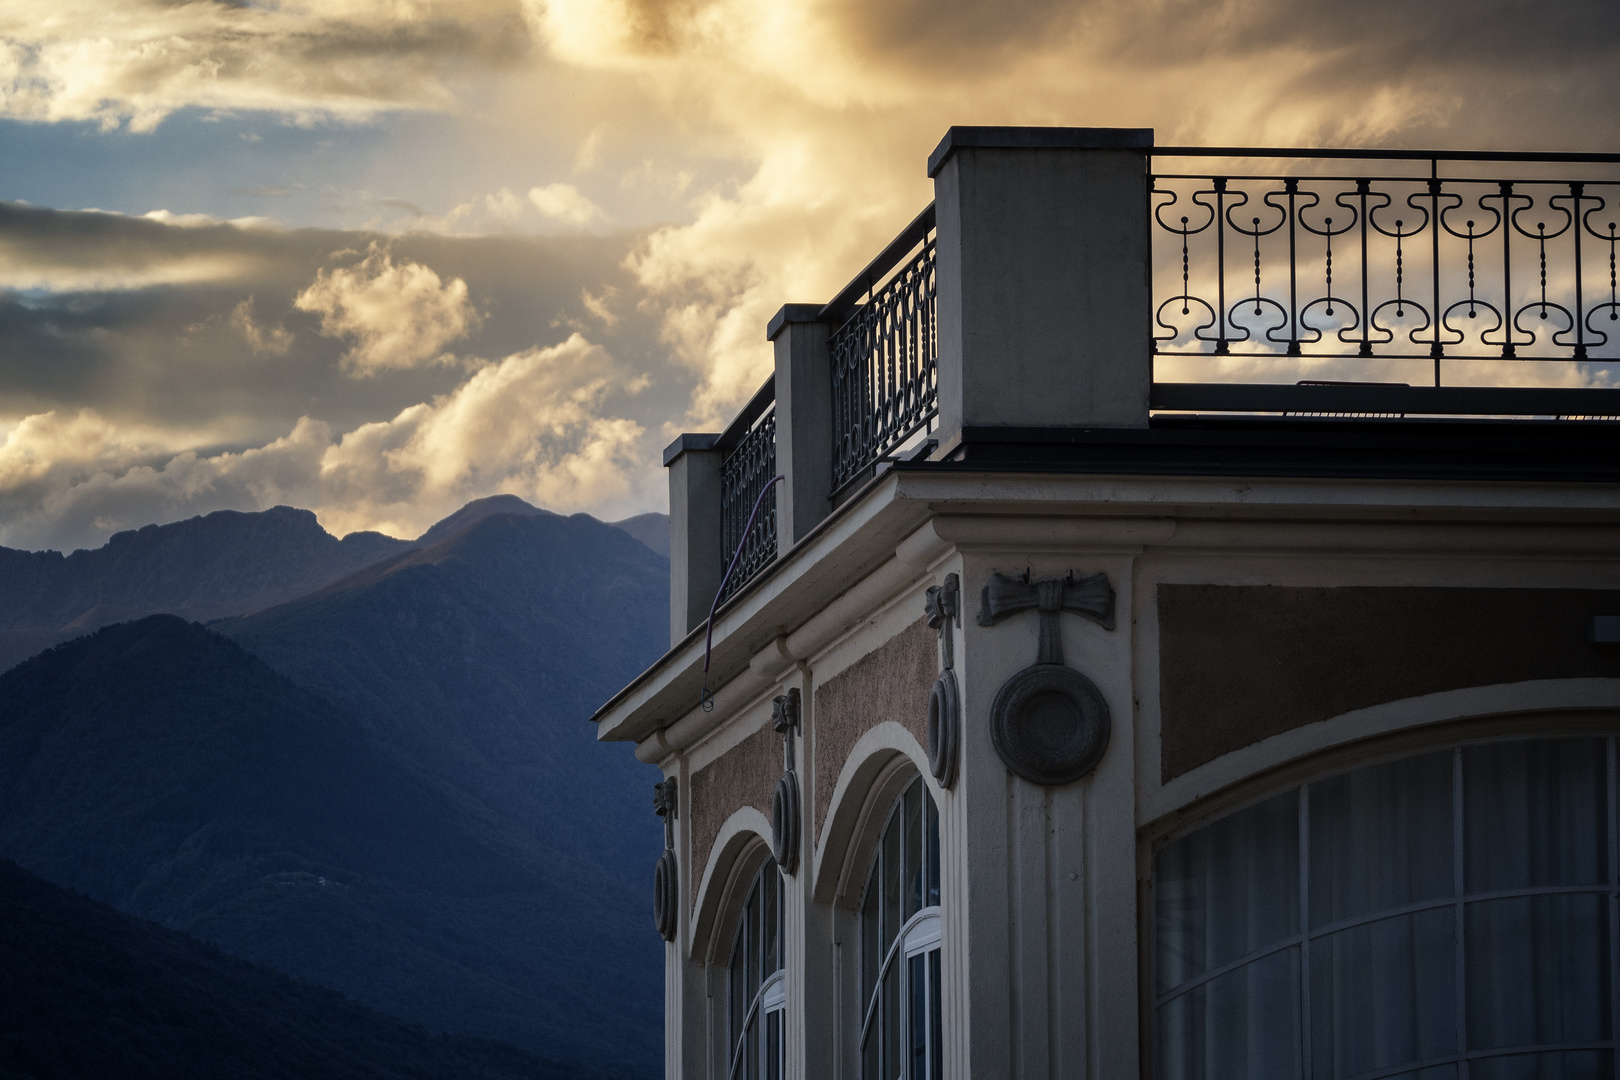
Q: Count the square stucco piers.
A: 3